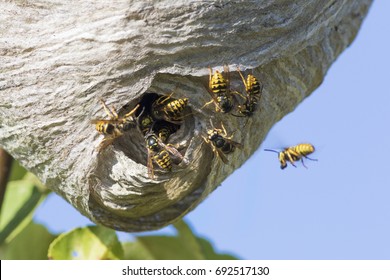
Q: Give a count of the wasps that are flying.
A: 1